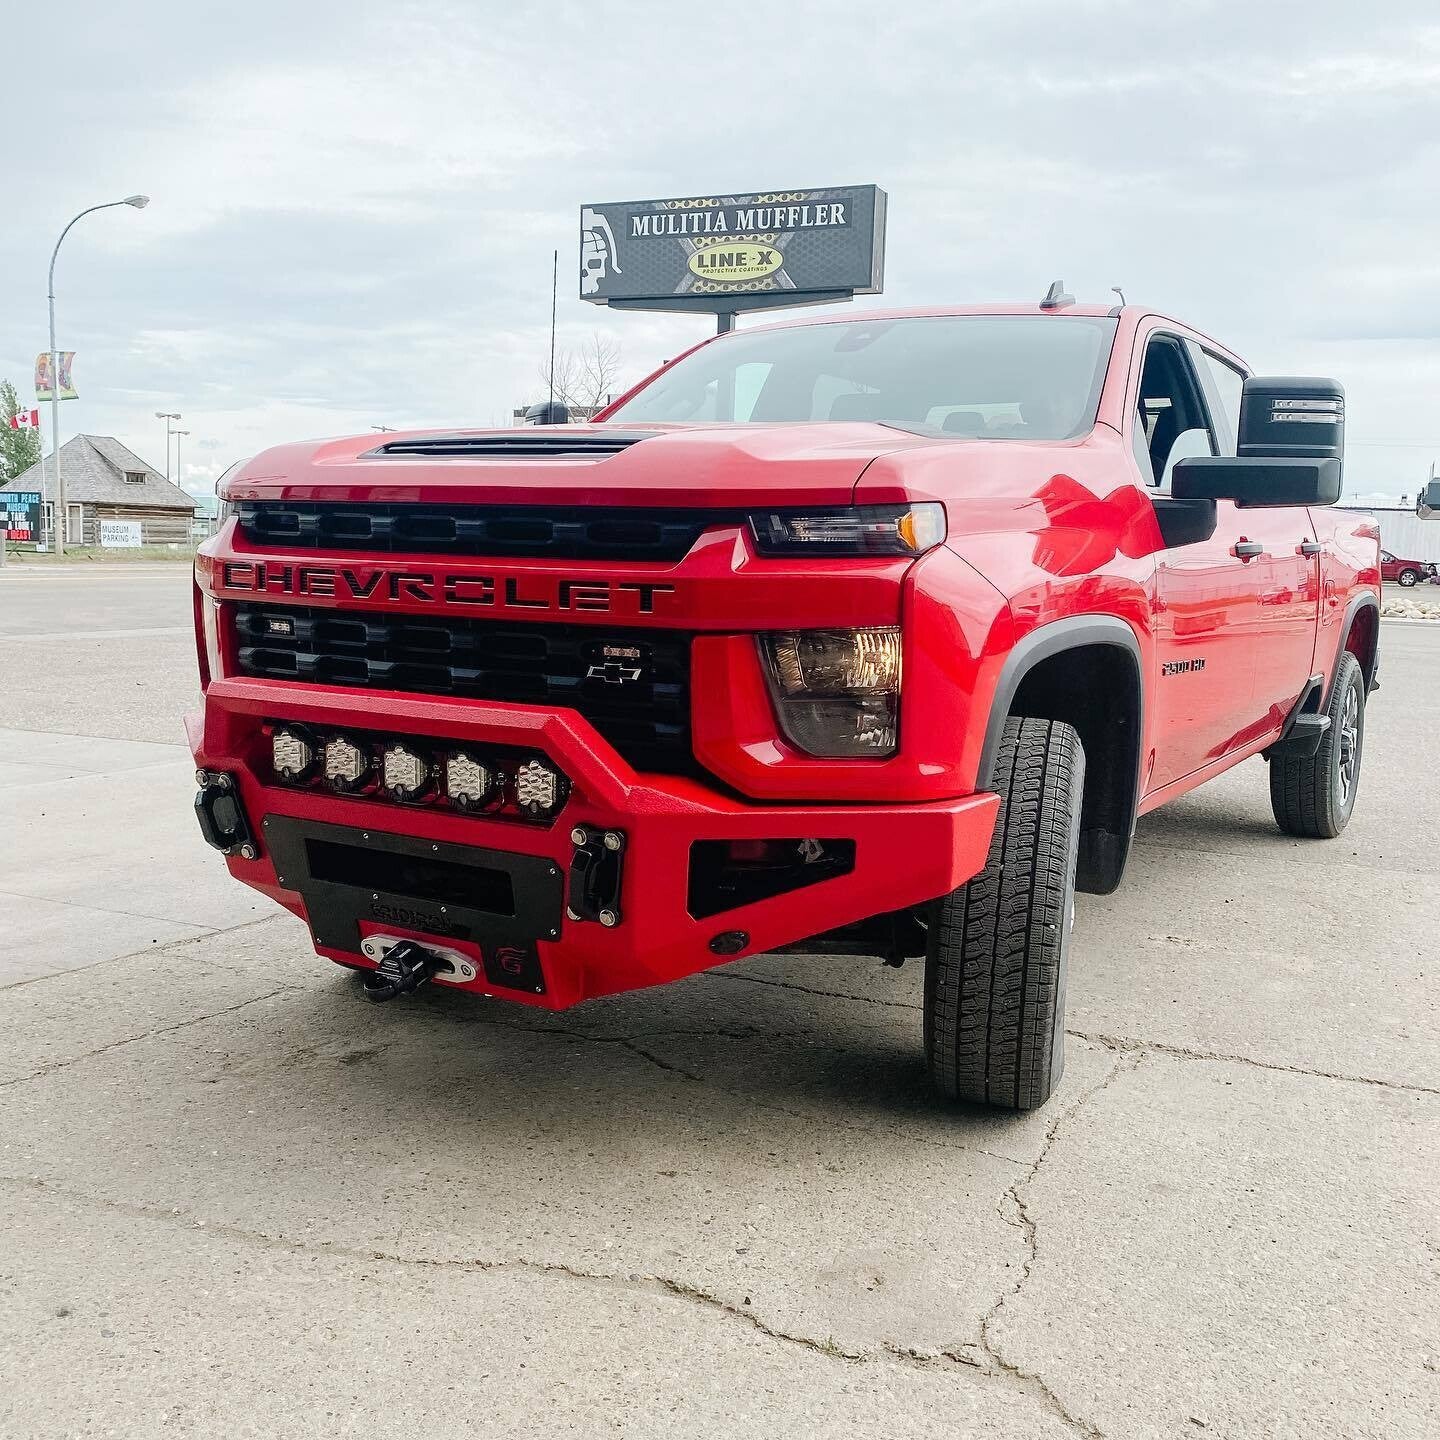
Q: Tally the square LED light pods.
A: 5